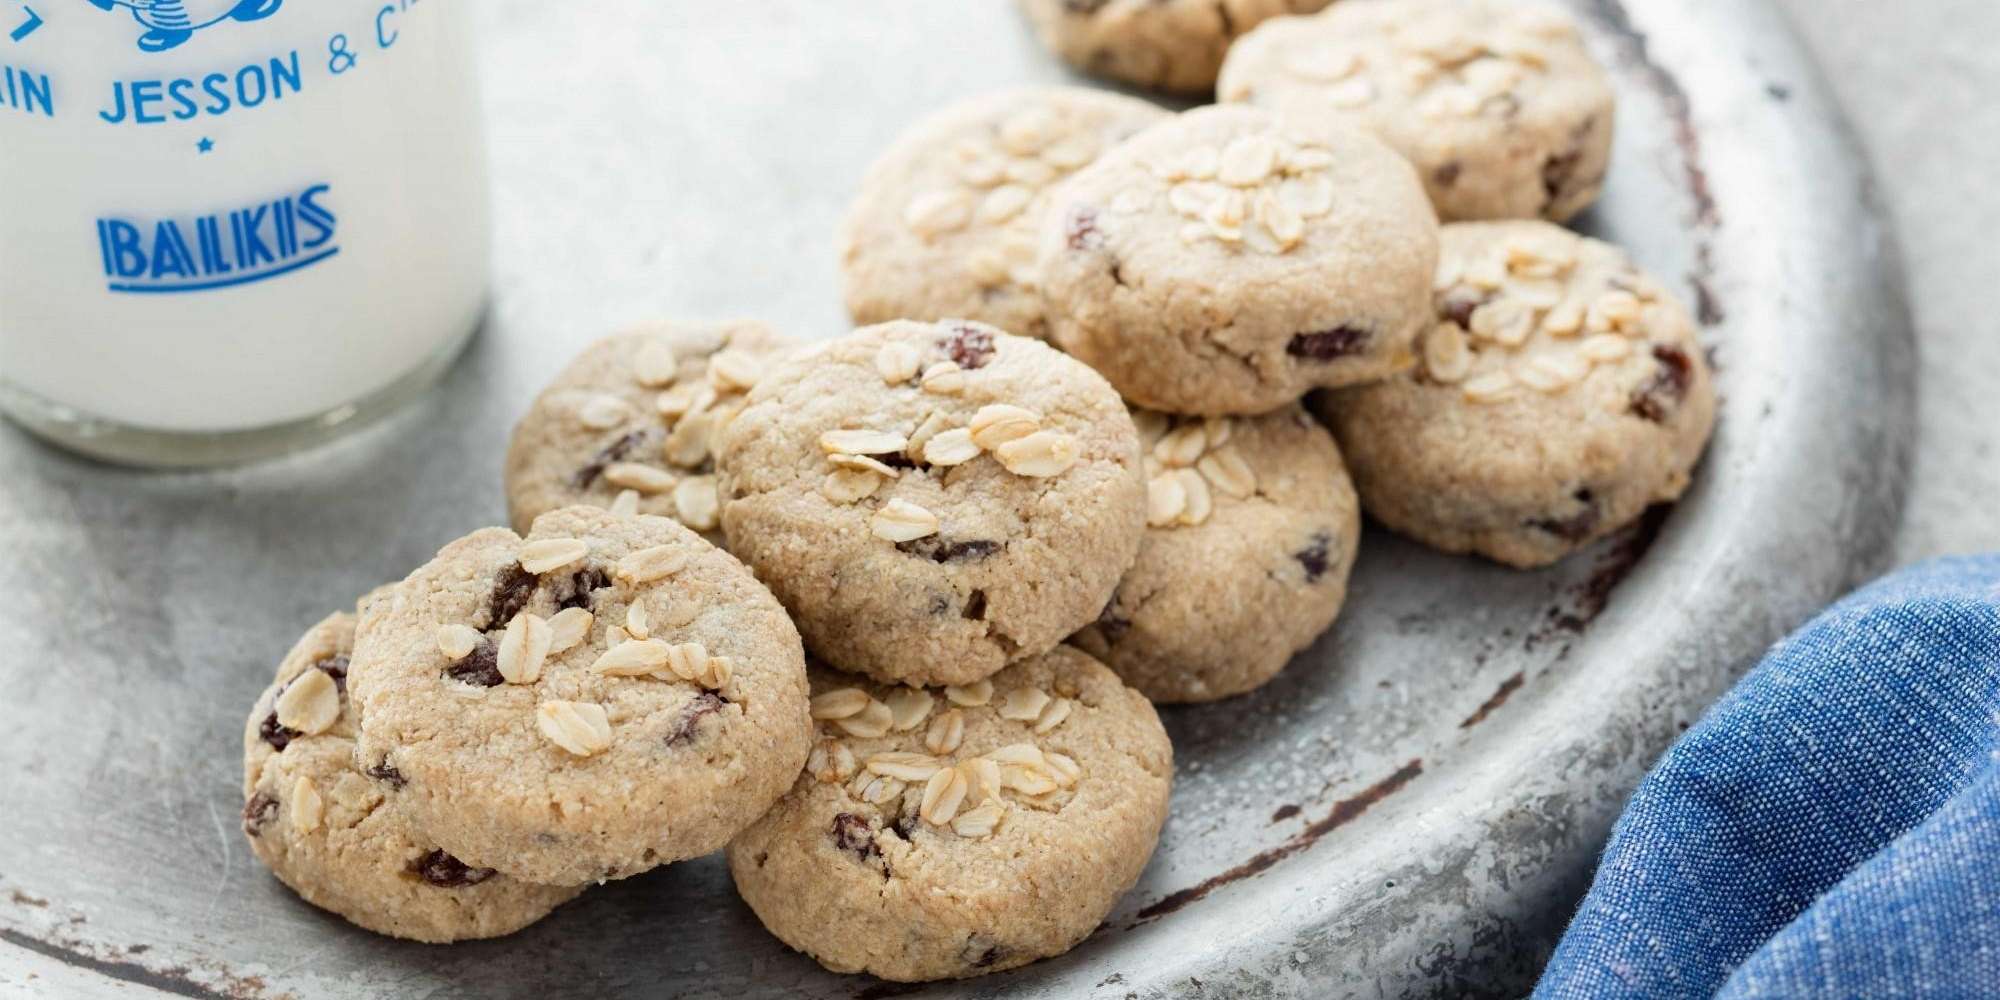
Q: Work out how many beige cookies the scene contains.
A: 11